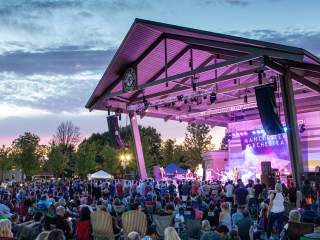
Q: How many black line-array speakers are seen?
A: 2